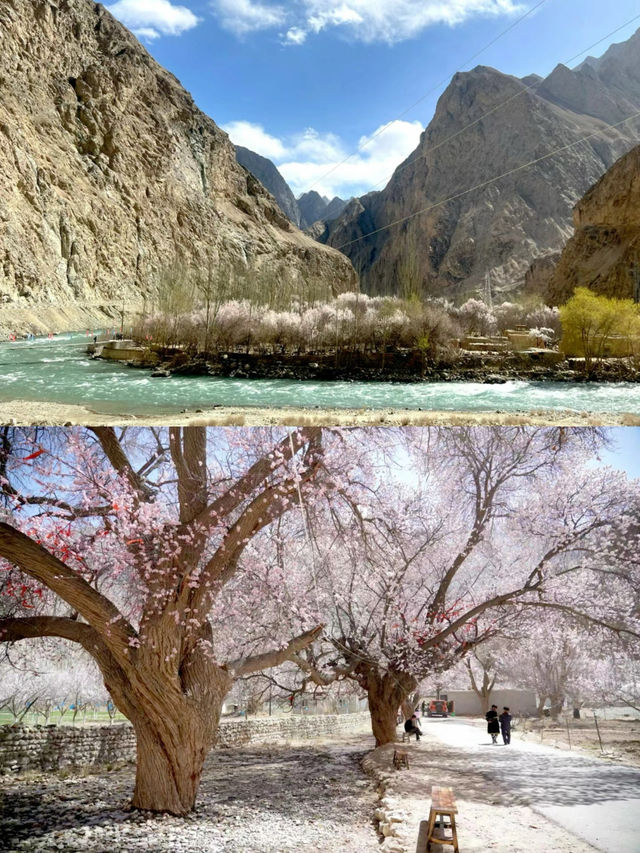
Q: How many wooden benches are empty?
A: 2